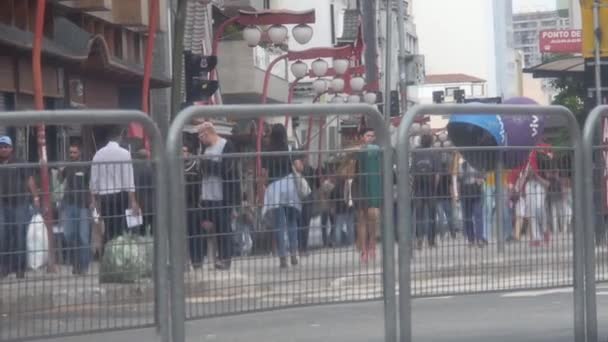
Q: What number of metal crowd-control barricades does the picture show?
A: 4